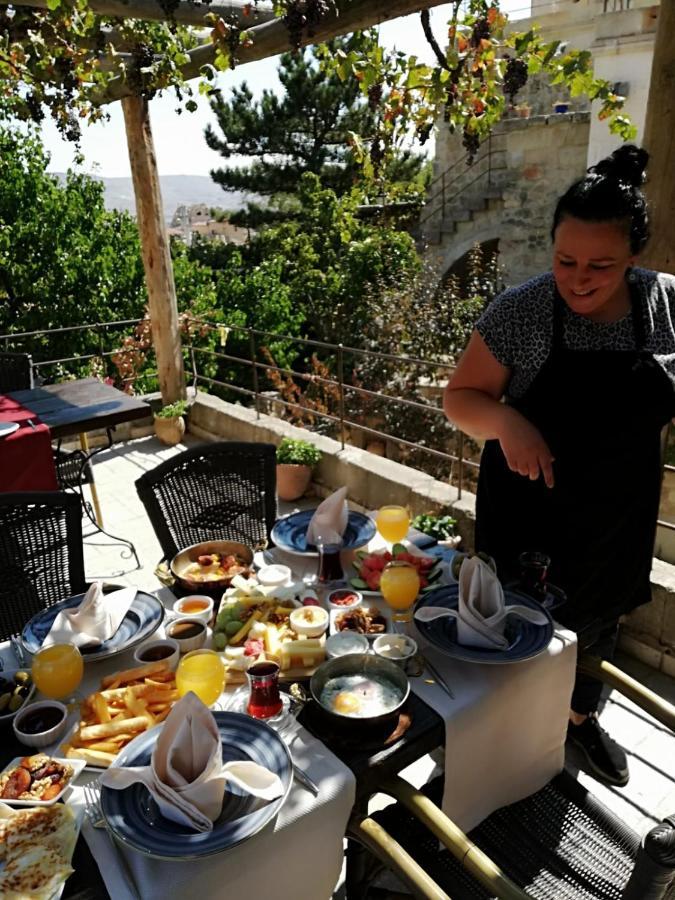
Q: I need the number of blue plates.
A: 4